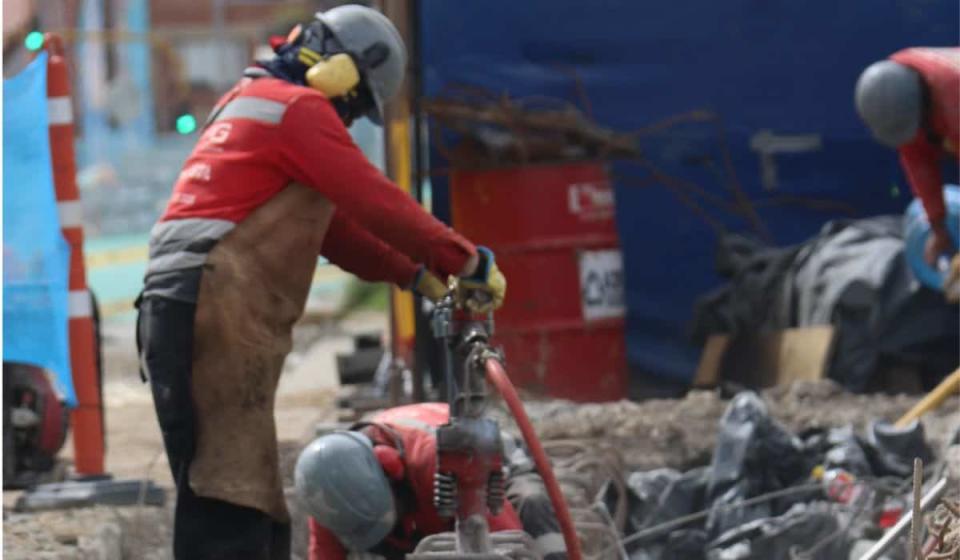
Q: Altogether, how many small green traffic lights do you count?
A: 2